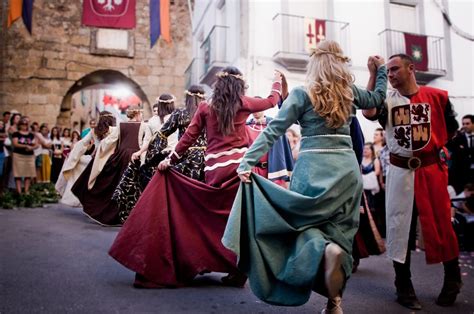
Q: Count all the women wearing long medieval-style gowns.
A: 6